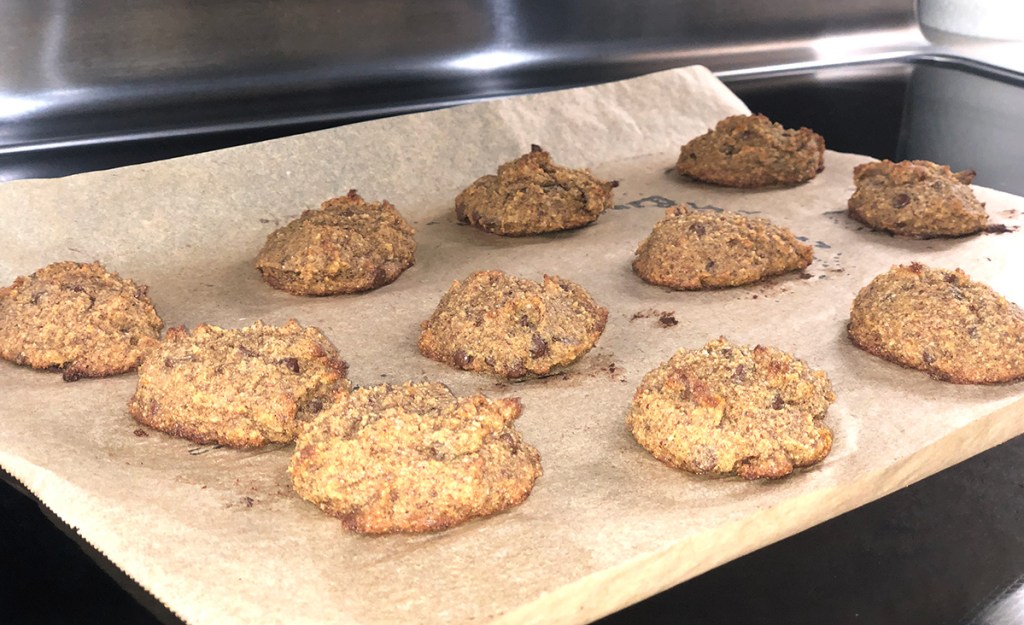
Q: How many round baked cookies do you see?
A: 11